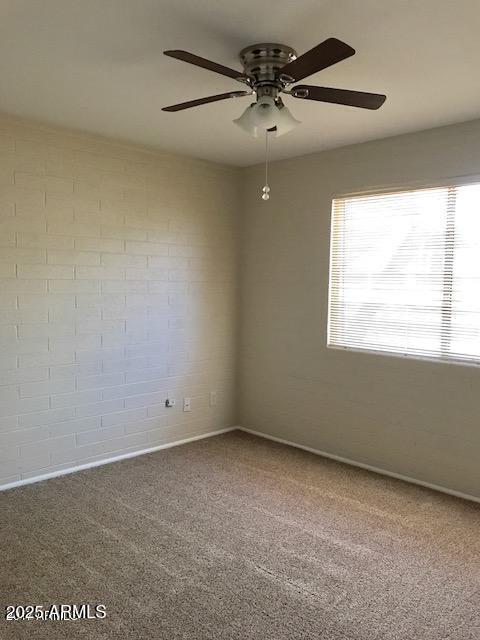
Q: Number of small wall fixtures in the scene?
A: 3